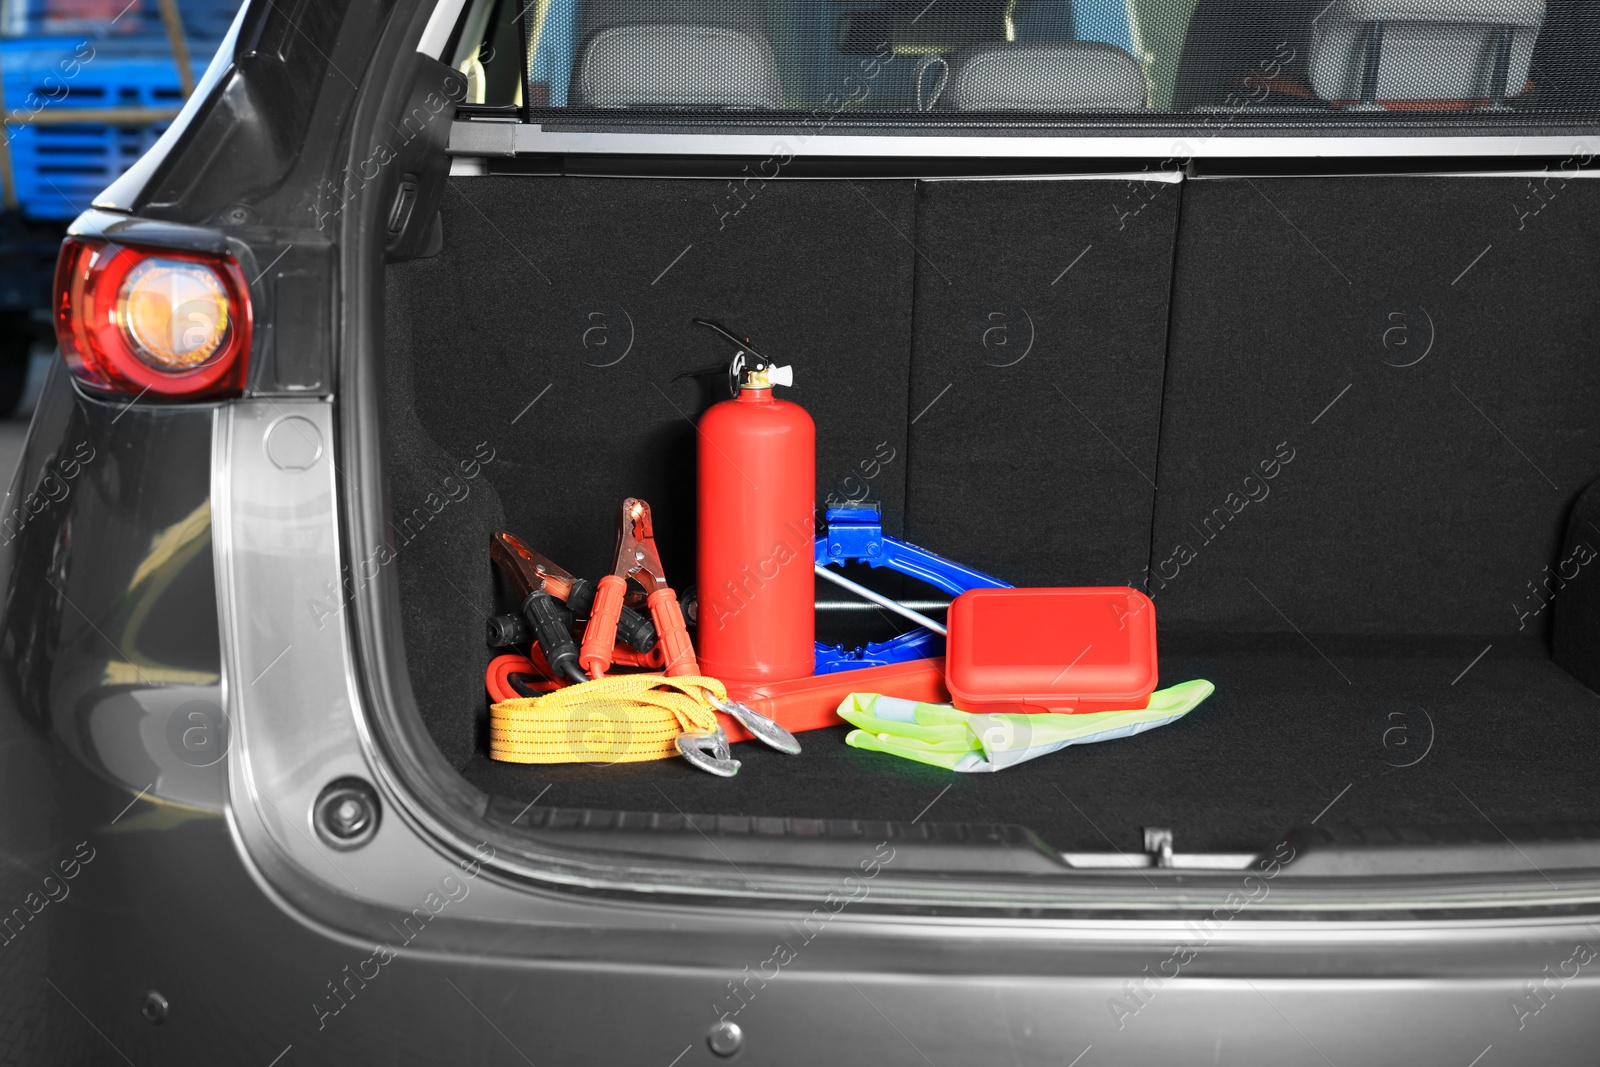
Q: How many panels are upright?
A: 3